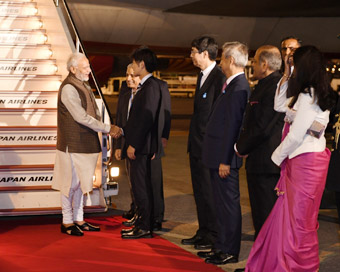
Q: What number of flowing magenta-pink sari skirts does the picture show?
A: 1